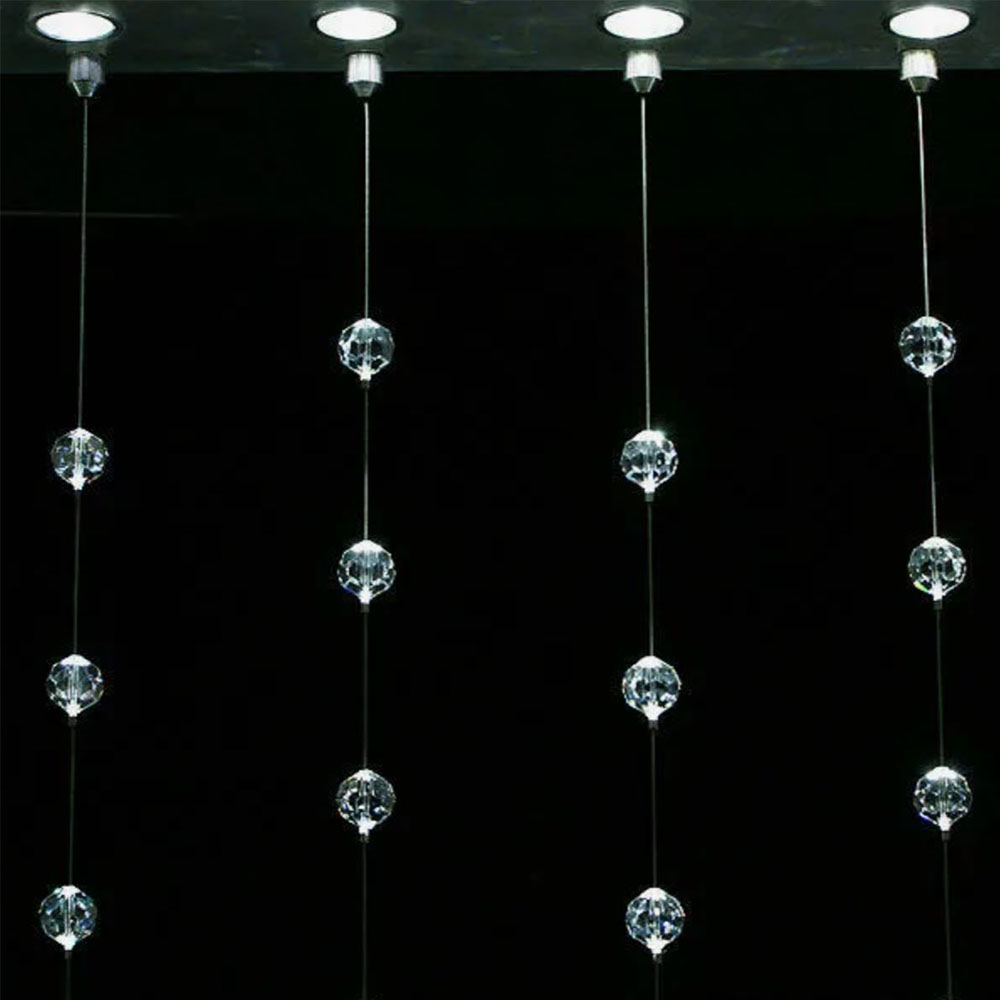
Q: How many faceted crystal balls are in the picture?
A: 12